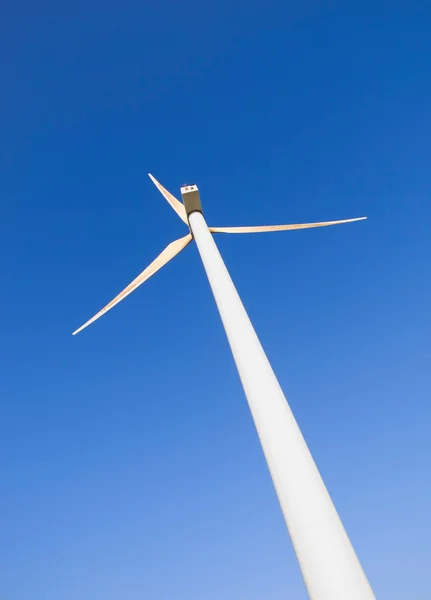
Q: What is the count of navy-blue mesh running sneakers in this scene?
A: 0